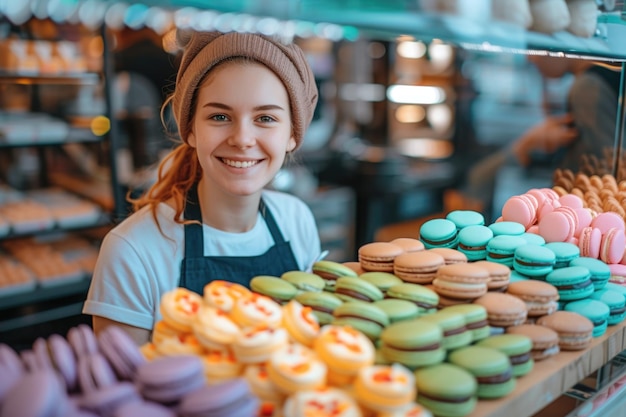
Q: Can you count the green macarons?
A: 15